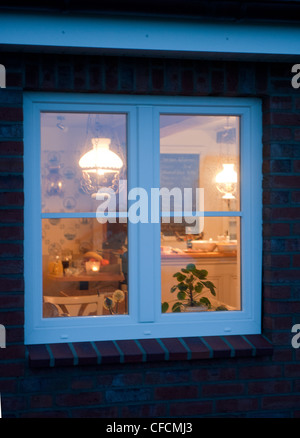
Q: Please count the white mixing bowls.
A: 2